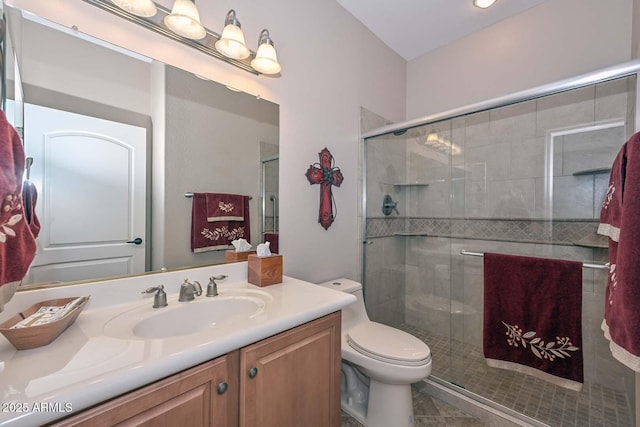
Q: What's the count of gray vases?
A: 0